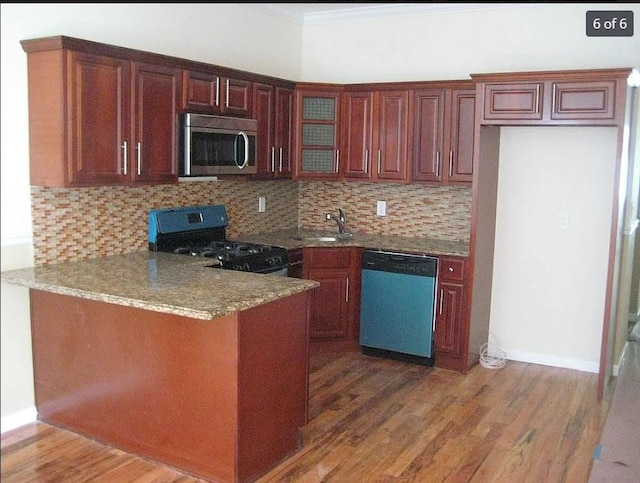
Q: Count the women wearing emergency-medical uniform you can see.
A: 0